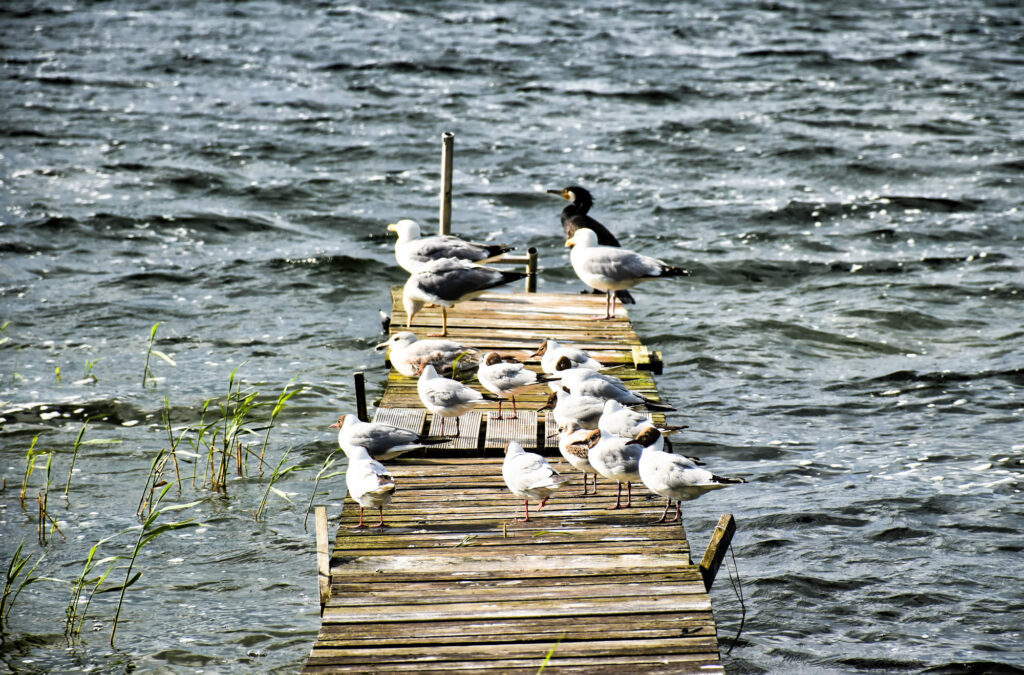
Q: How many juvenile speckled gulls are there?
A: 2